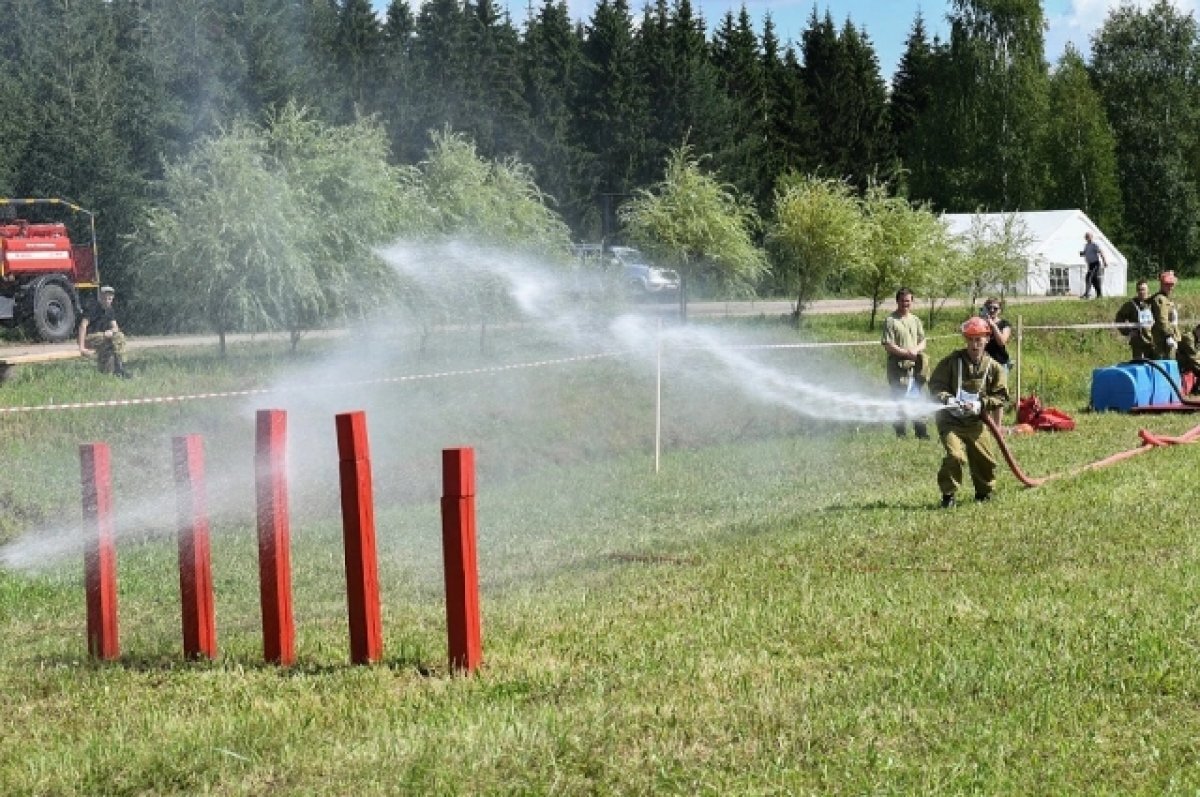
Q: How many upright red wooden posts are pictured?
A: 5